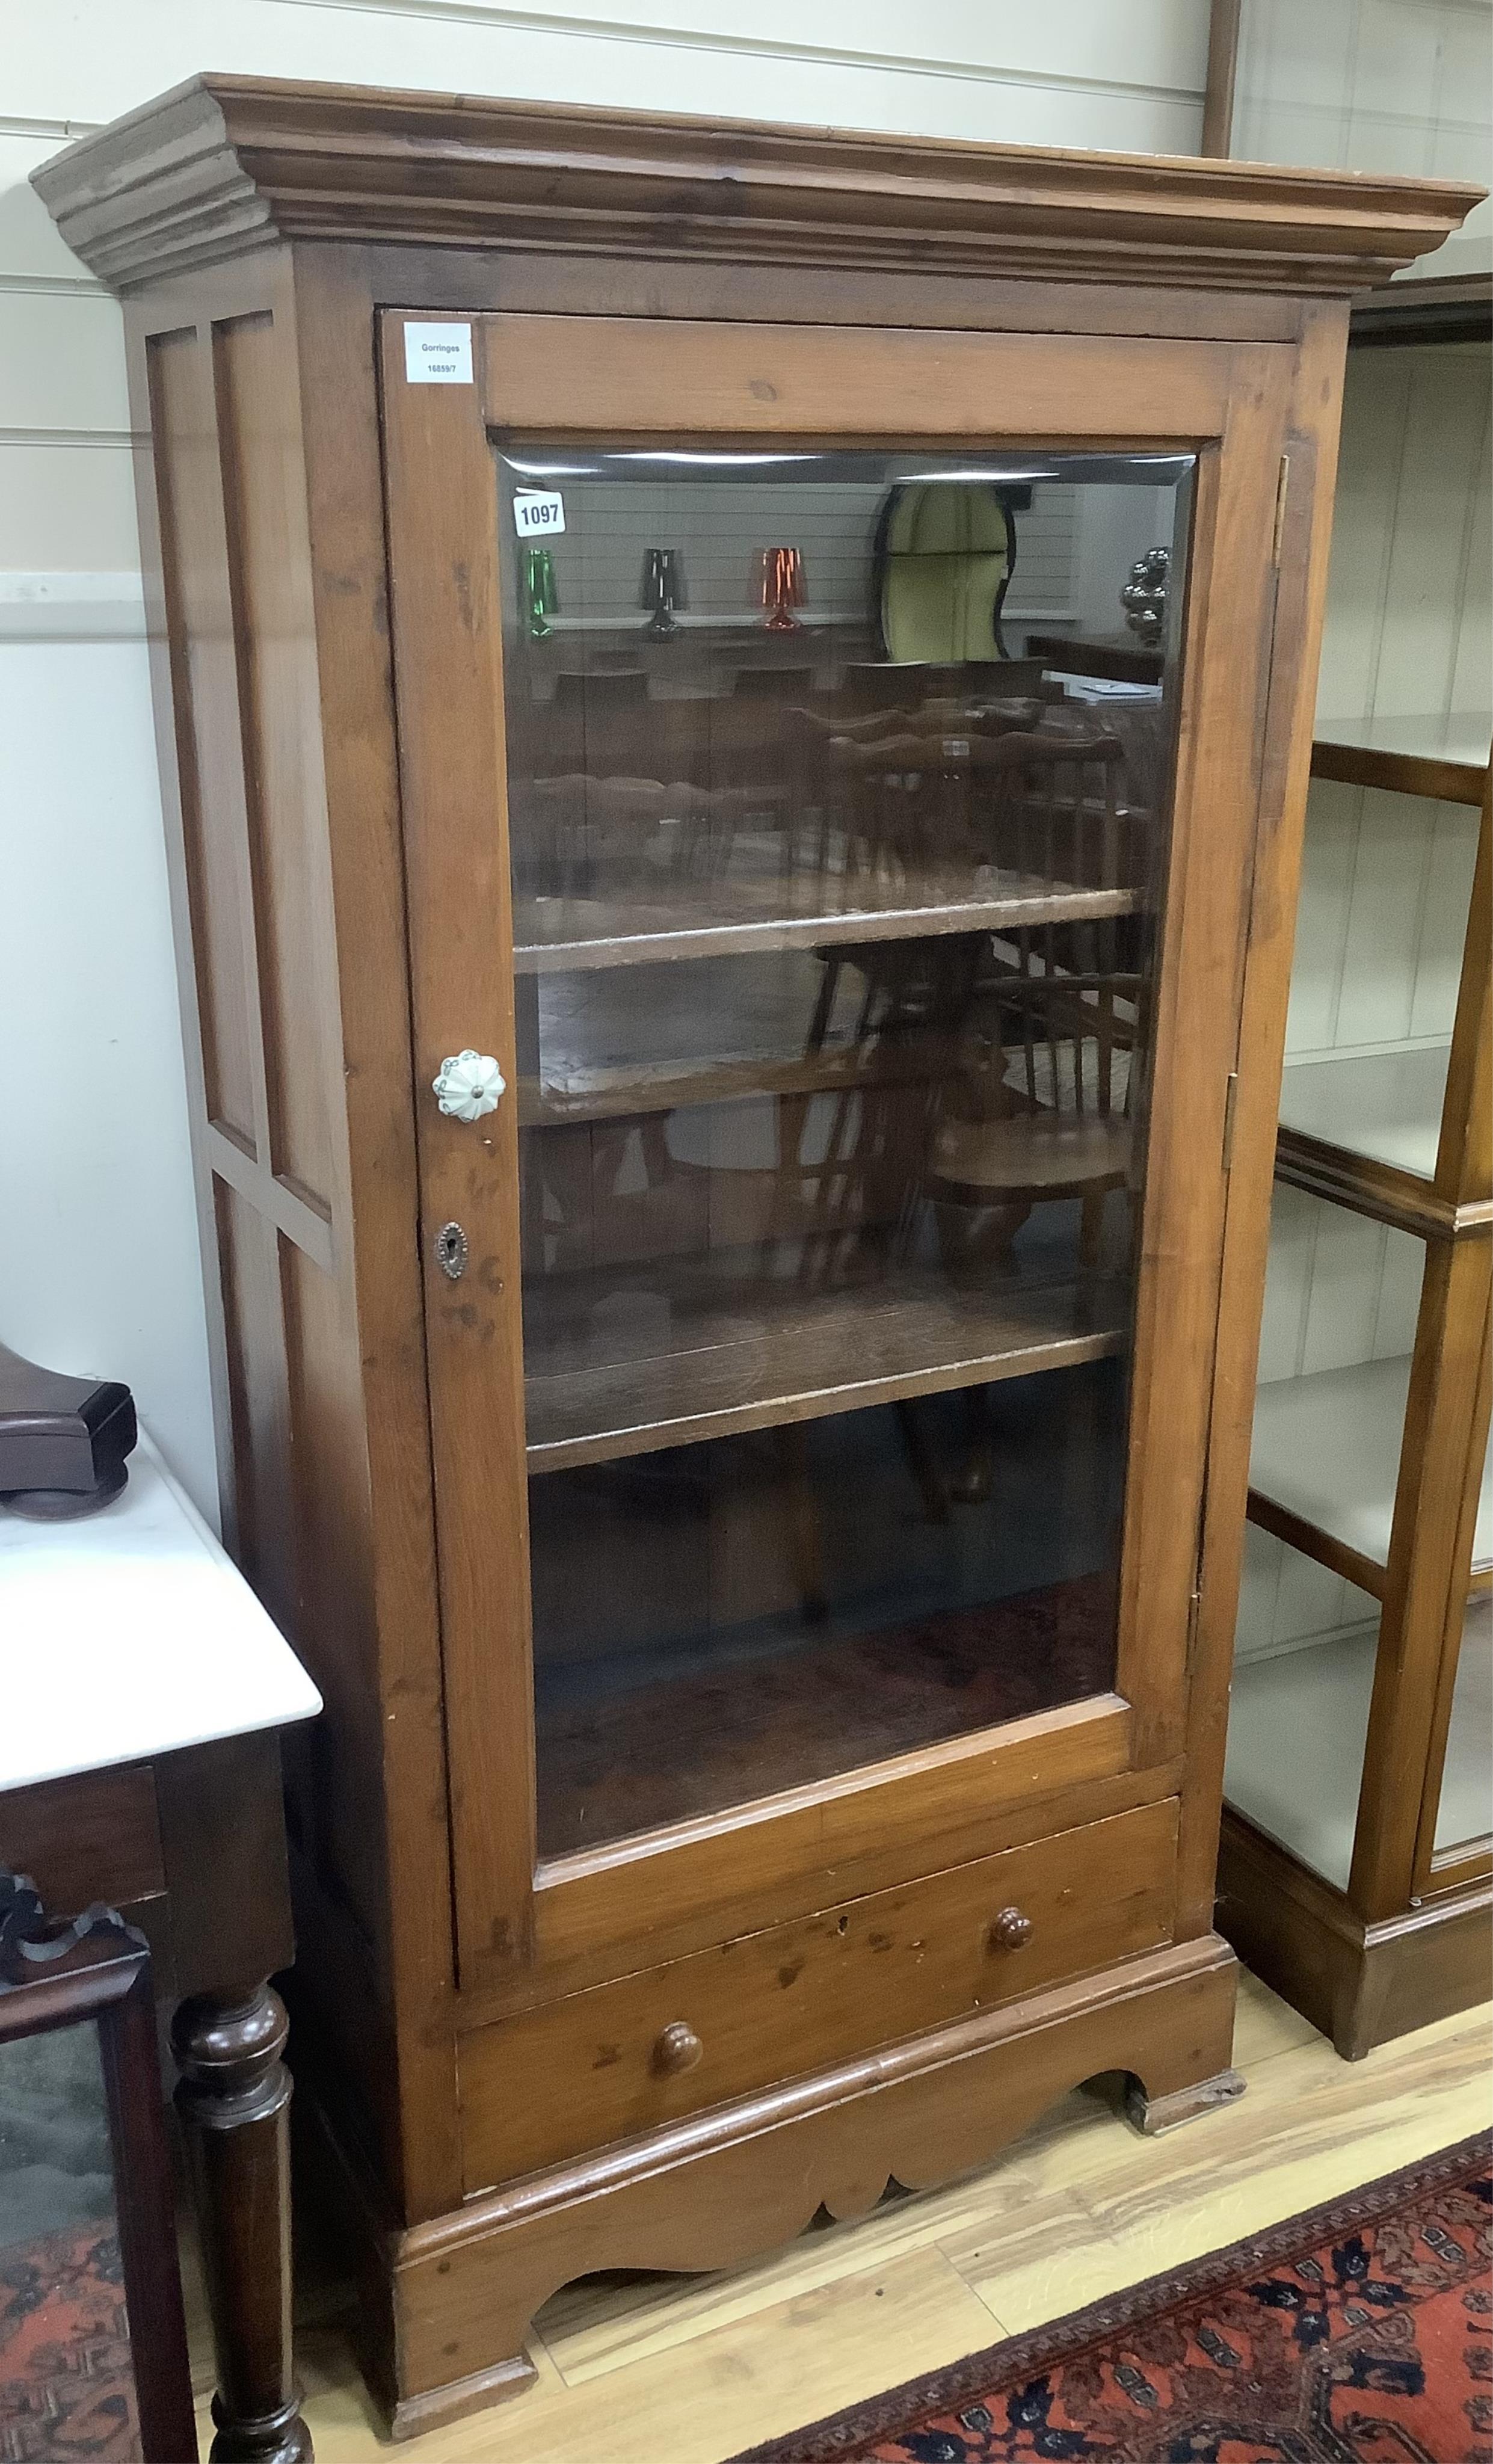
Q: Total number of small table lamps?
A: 3